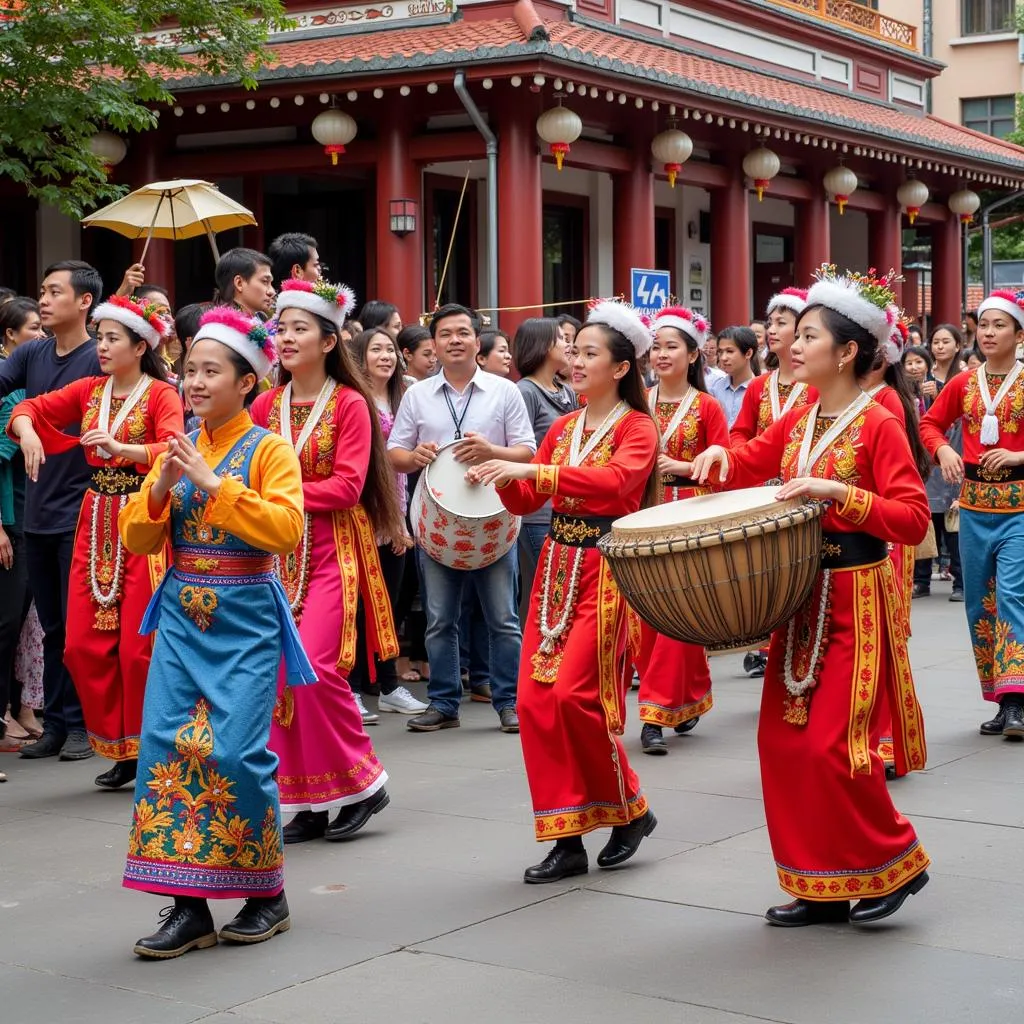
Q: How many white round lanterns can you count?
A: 8